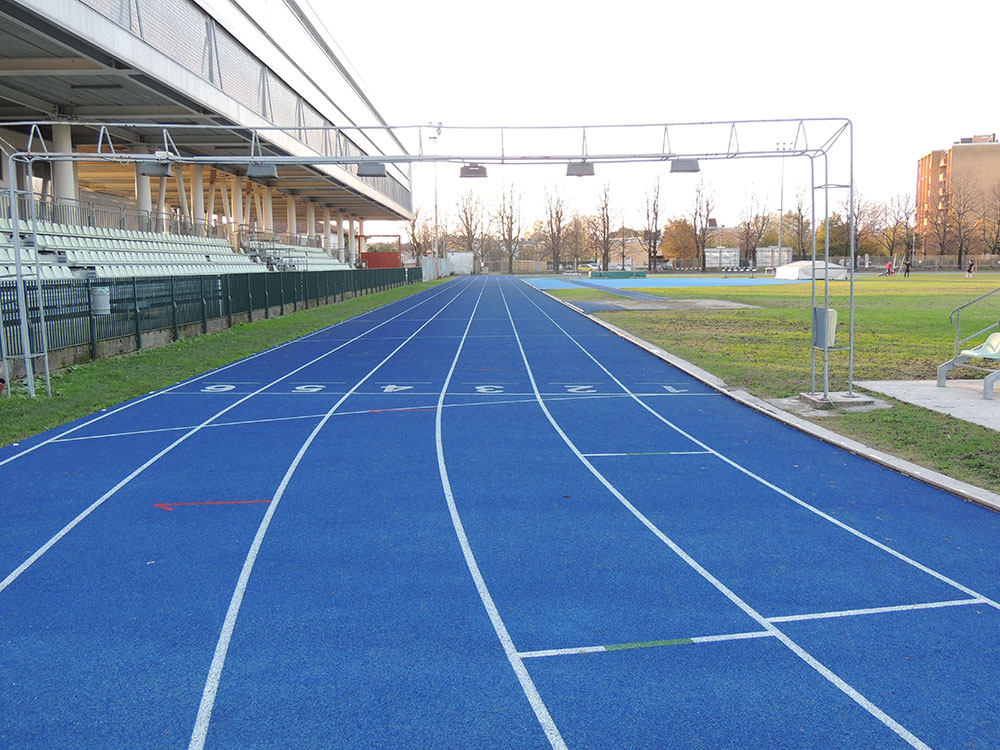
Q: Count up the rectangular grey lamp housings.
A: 6